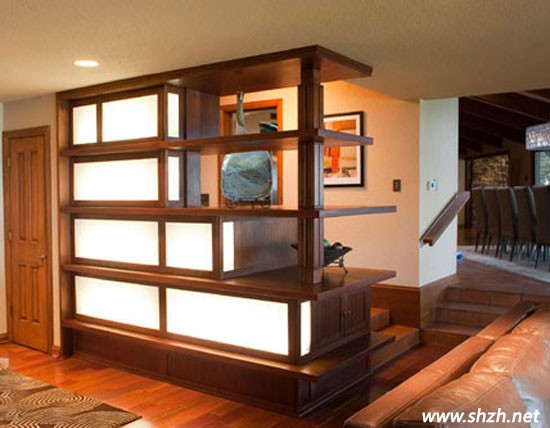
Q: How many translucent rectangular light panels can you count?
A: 11